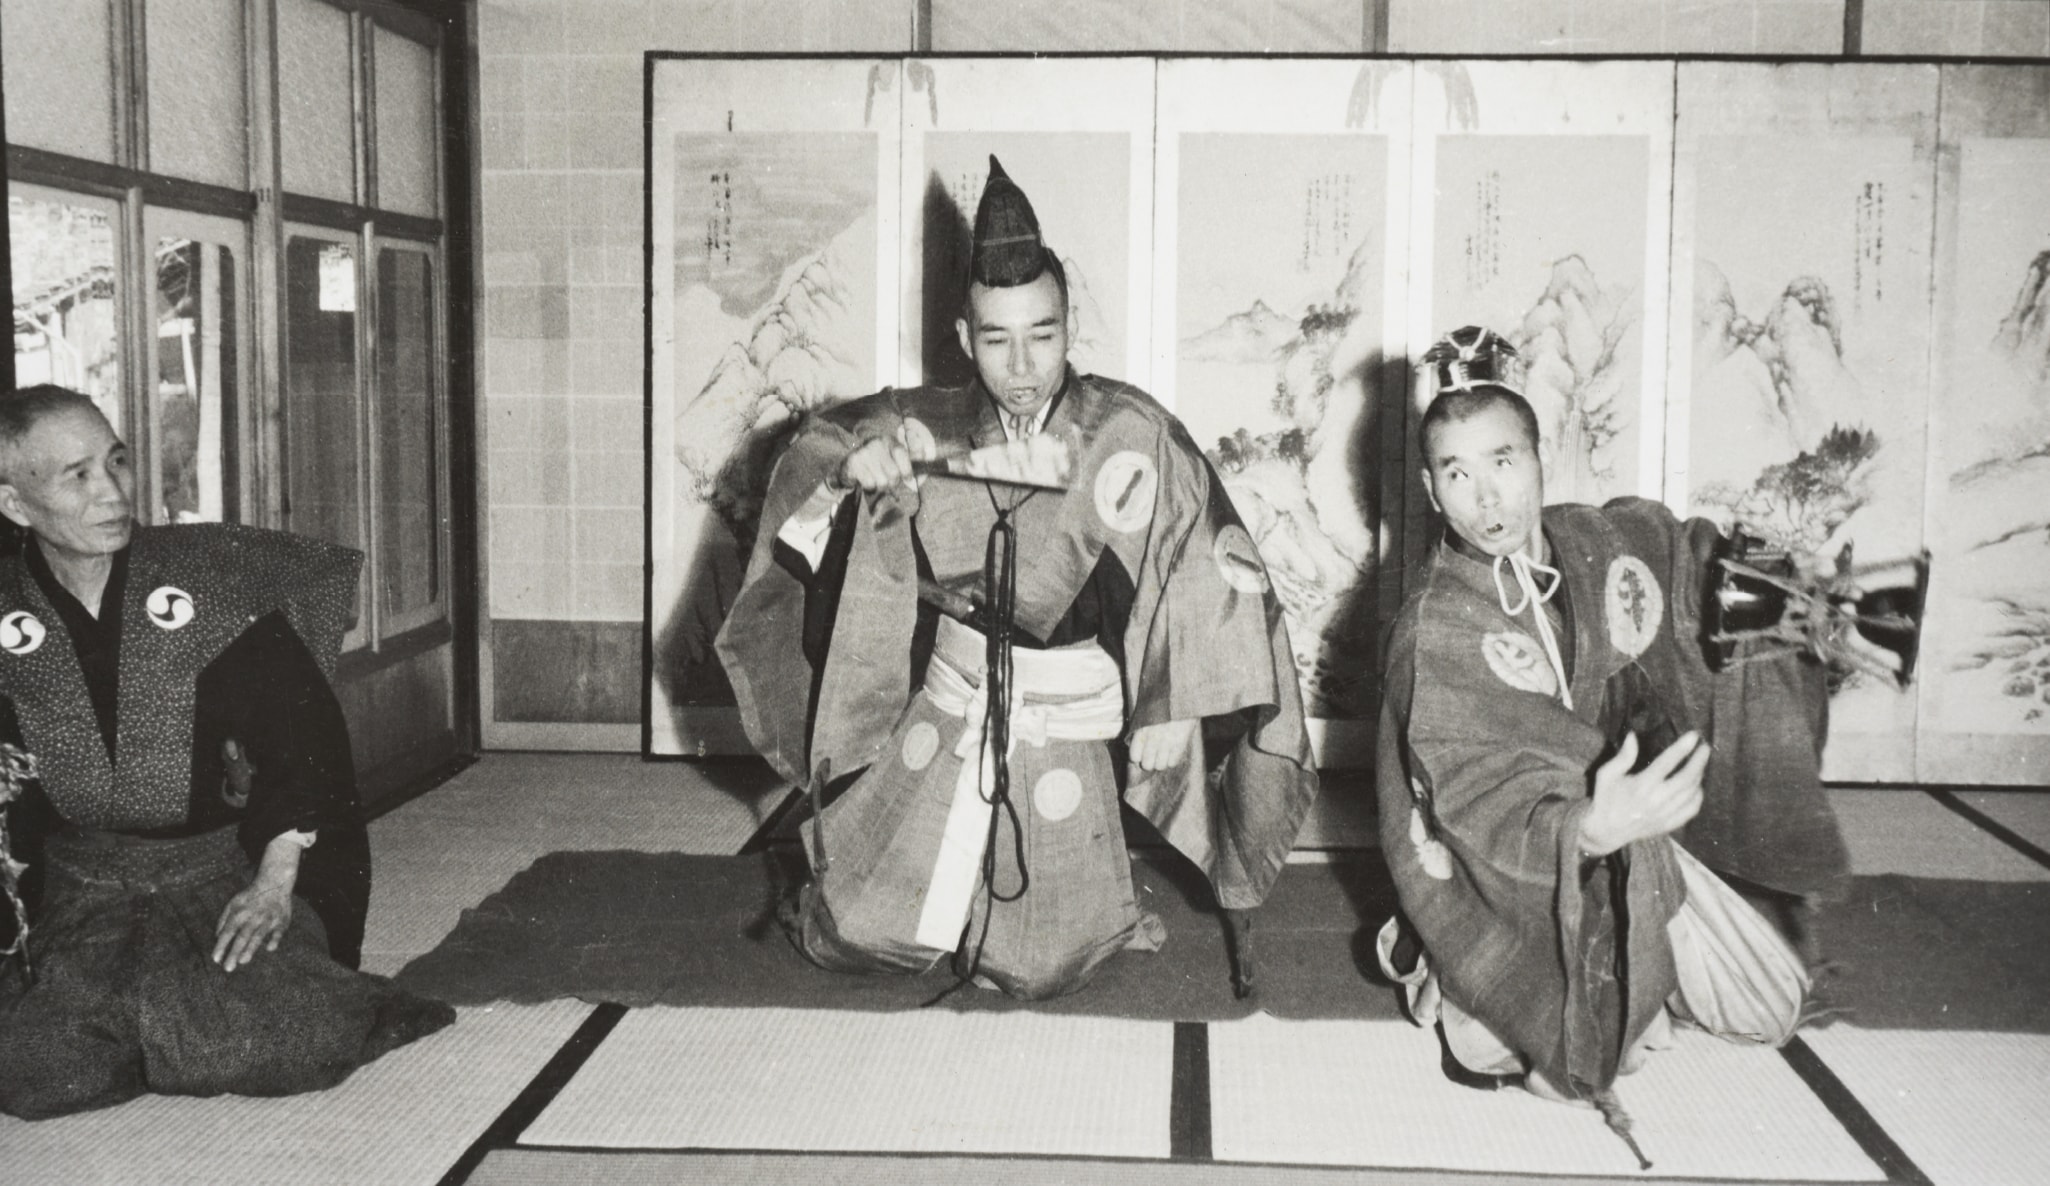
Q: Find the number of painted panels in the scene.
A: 6